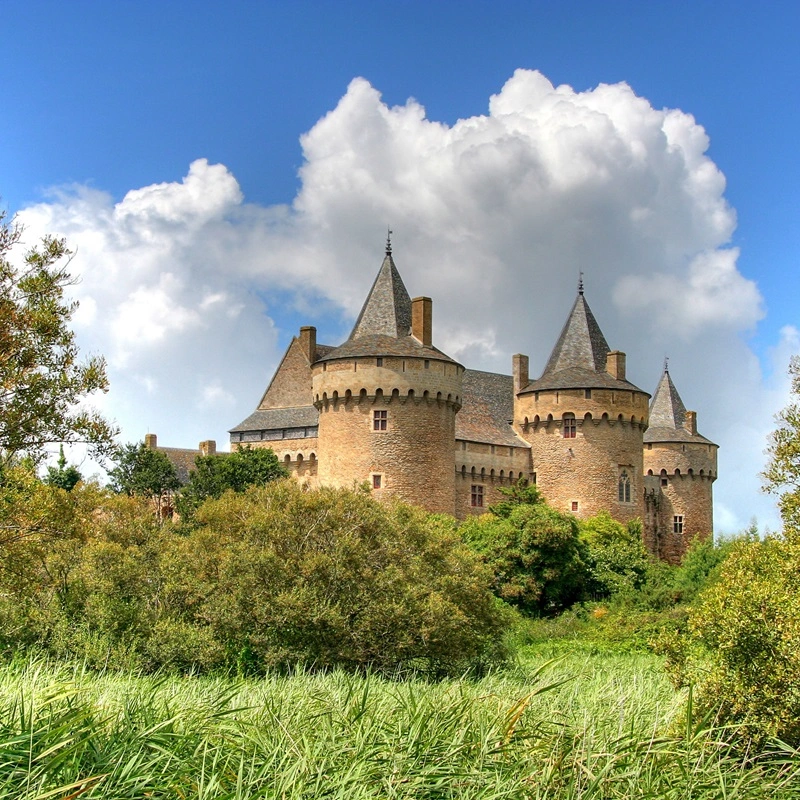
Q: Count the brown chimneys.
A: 7